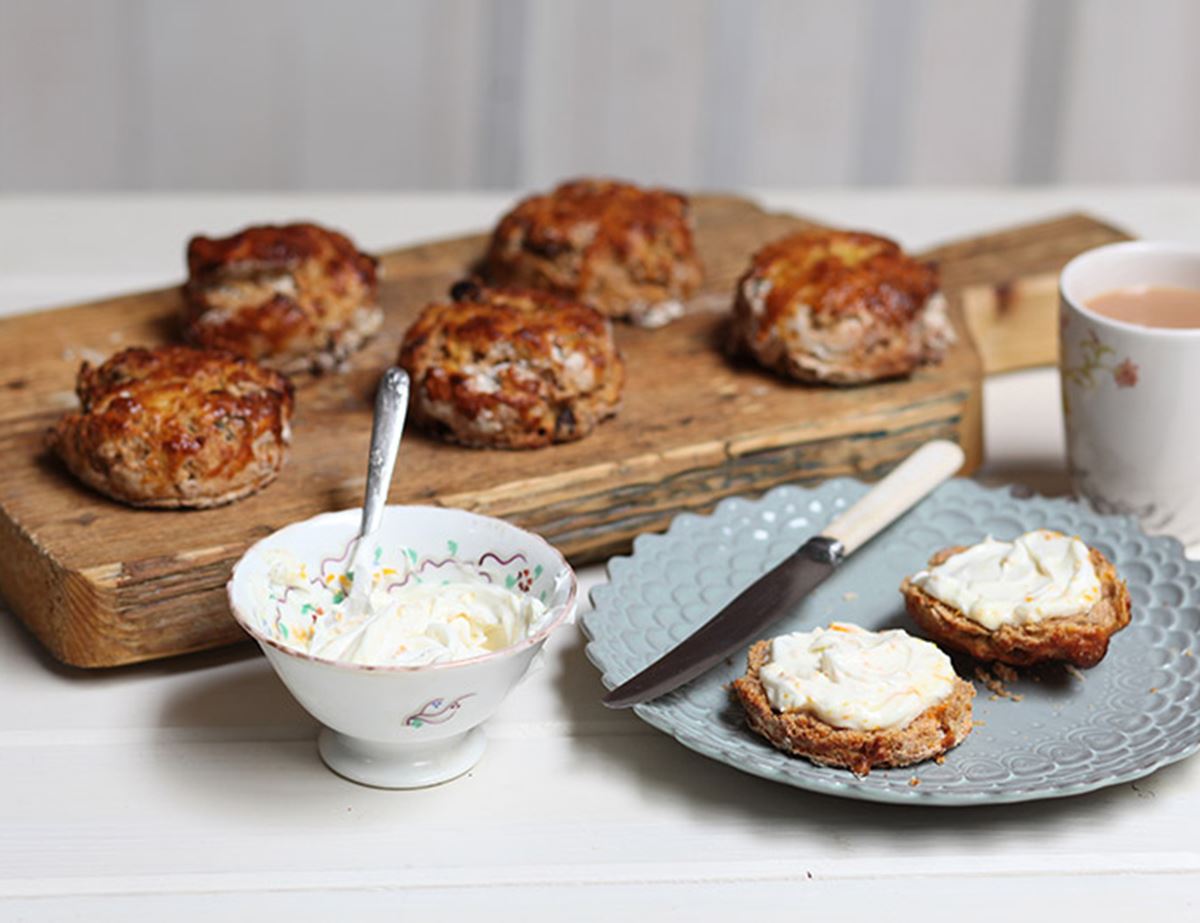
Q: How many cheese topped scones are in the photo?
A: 2